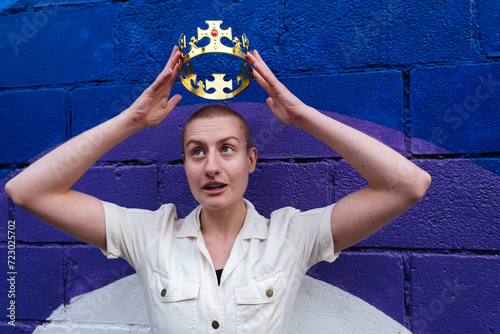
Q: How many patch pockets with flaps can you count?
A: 2